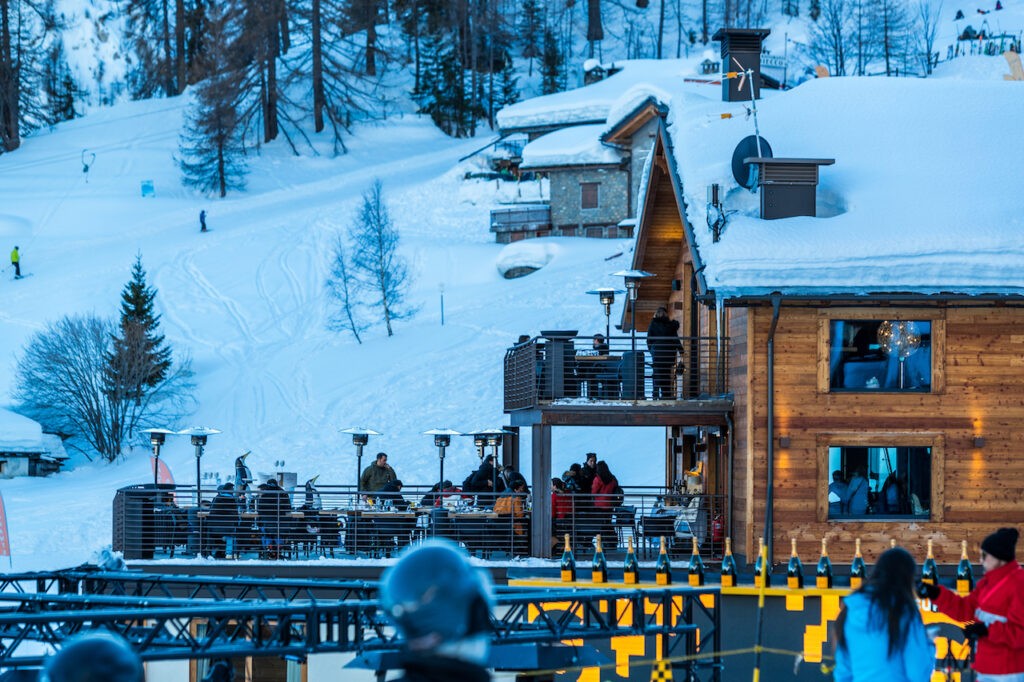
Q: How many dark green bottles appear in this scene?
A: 13